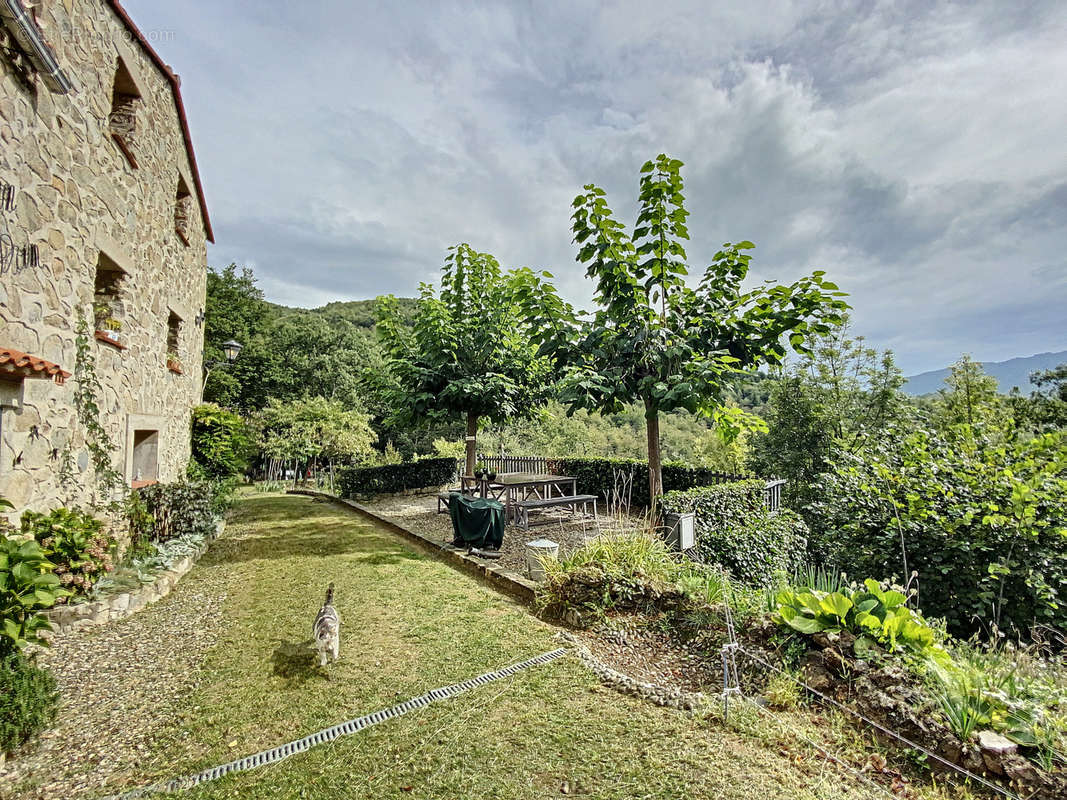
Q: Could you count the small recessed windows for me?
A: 5